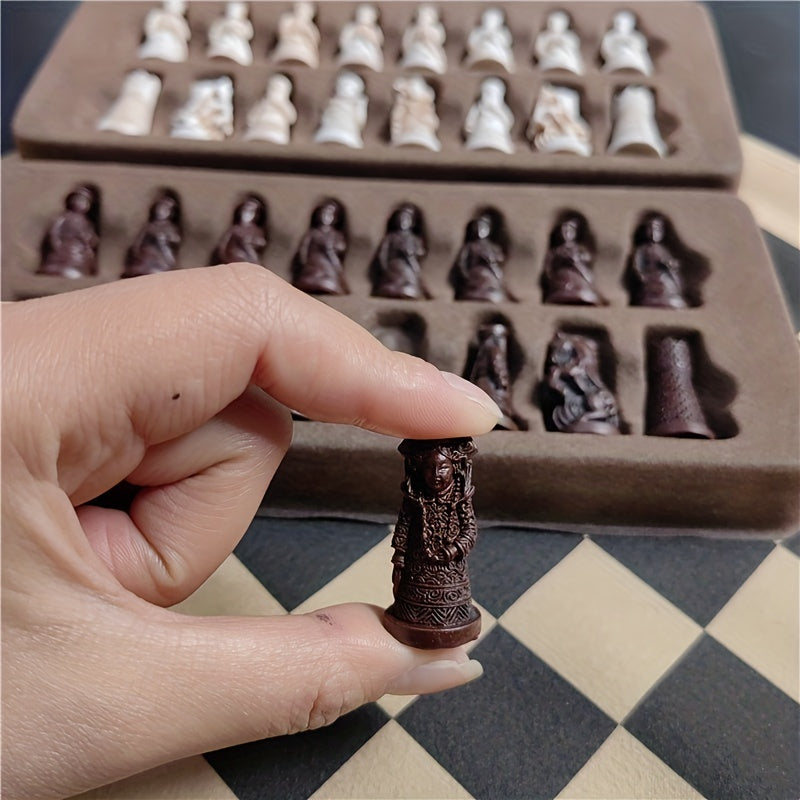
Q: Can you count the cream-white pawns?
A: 8